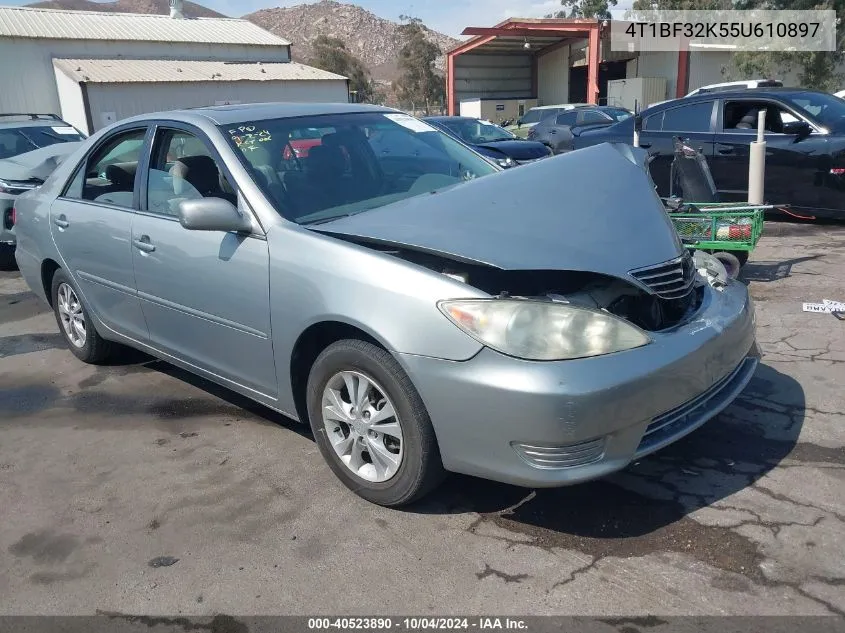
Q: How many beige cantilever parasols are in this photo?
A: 0